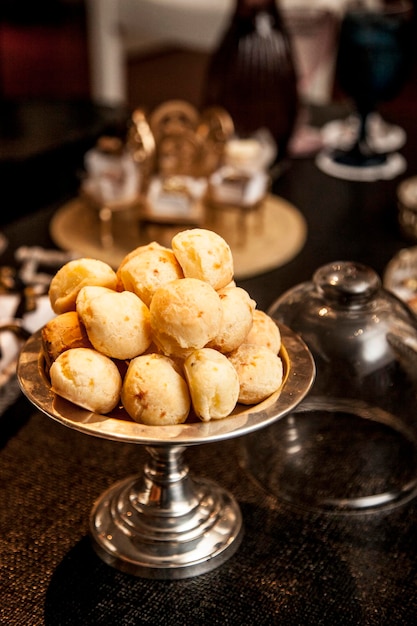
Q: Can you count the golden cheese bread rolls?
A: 12